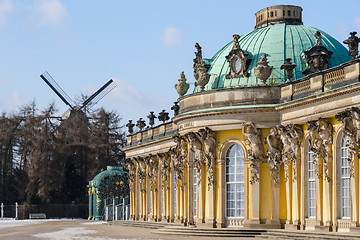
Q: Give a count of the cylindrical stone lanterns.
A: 1